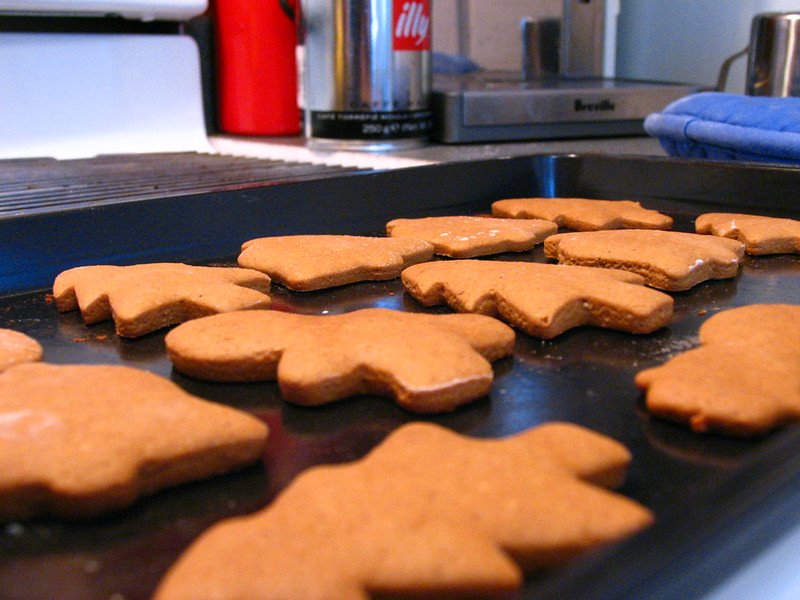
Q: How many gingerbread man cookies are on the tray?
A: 1